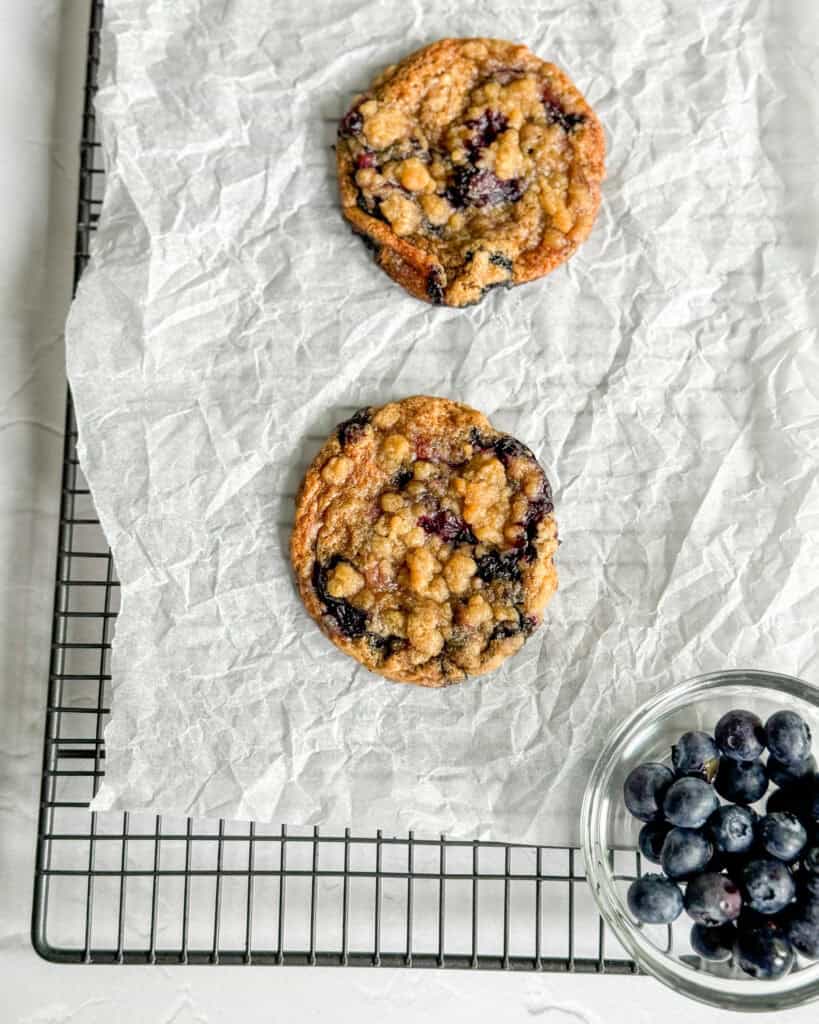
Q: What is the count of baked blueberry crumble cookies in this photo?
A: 2